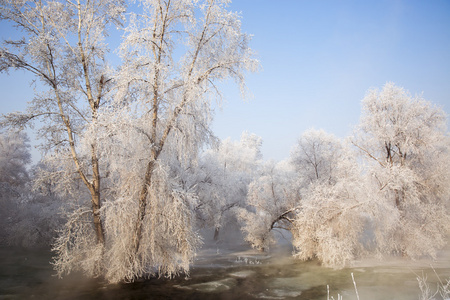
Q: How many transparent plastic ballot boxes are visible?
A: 0